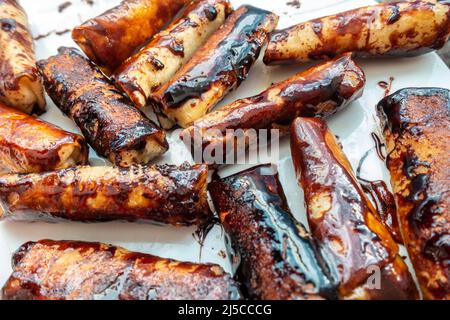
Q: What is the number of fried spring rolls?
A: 13